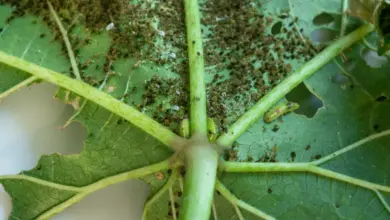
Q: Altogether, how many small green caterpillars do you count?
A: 3